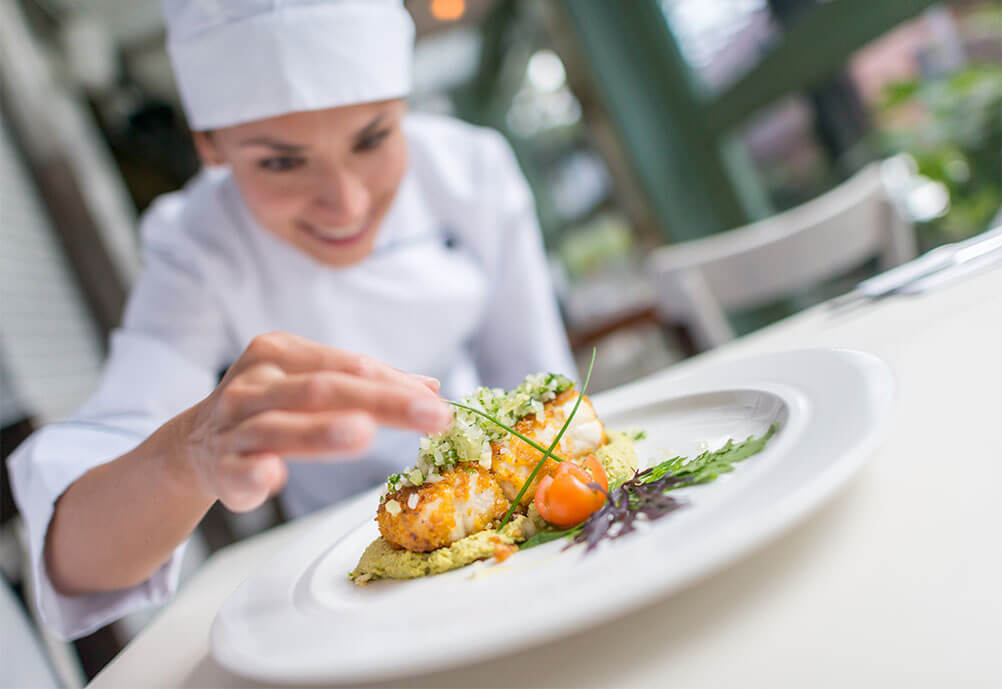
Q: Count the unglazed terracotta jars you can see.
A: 0